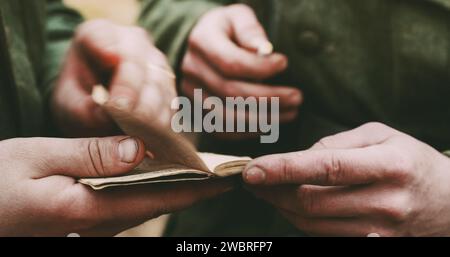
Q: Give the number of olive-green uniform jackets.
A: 2